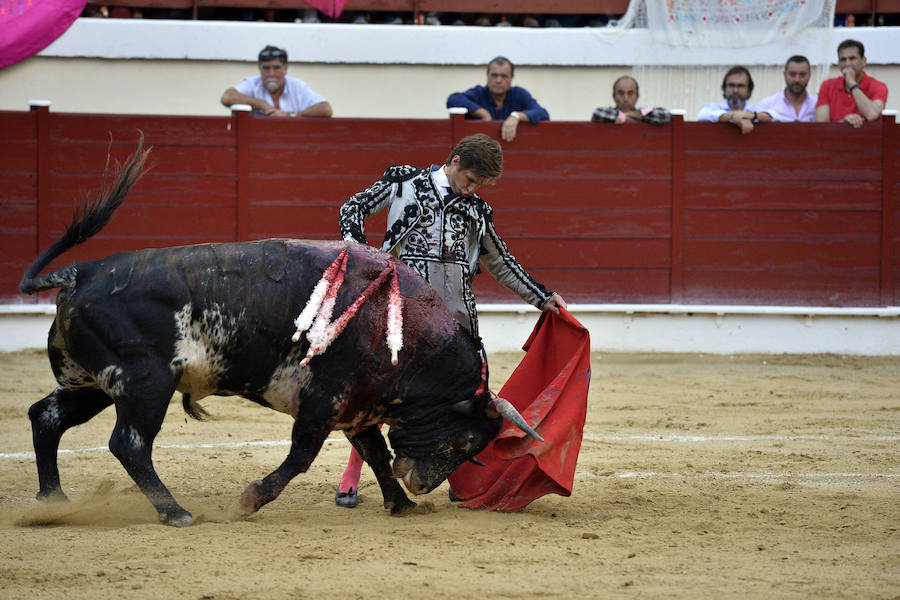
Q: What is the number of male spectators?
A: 6